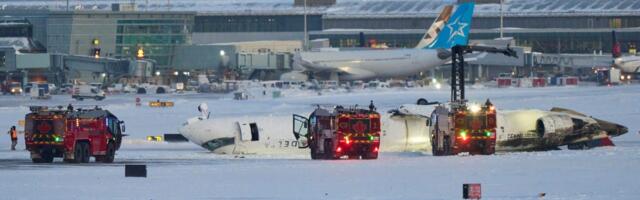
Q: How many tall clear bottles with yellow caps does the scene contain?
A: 0